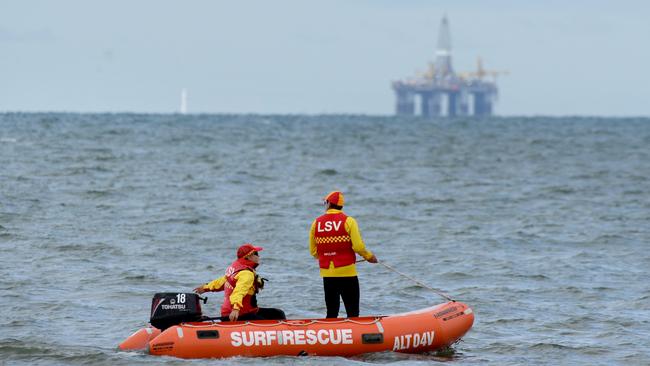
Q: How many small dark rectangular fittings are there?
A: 2